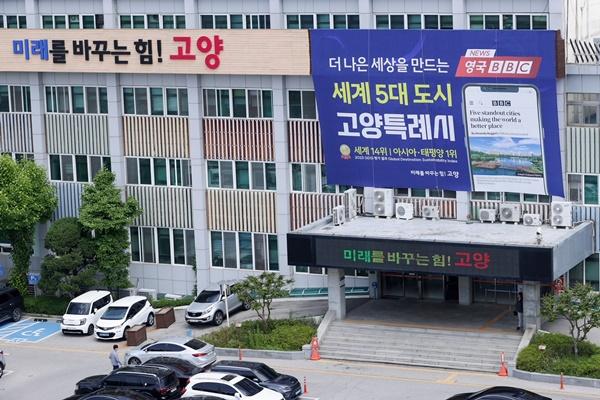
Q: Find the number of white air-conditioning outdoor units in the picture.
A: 9